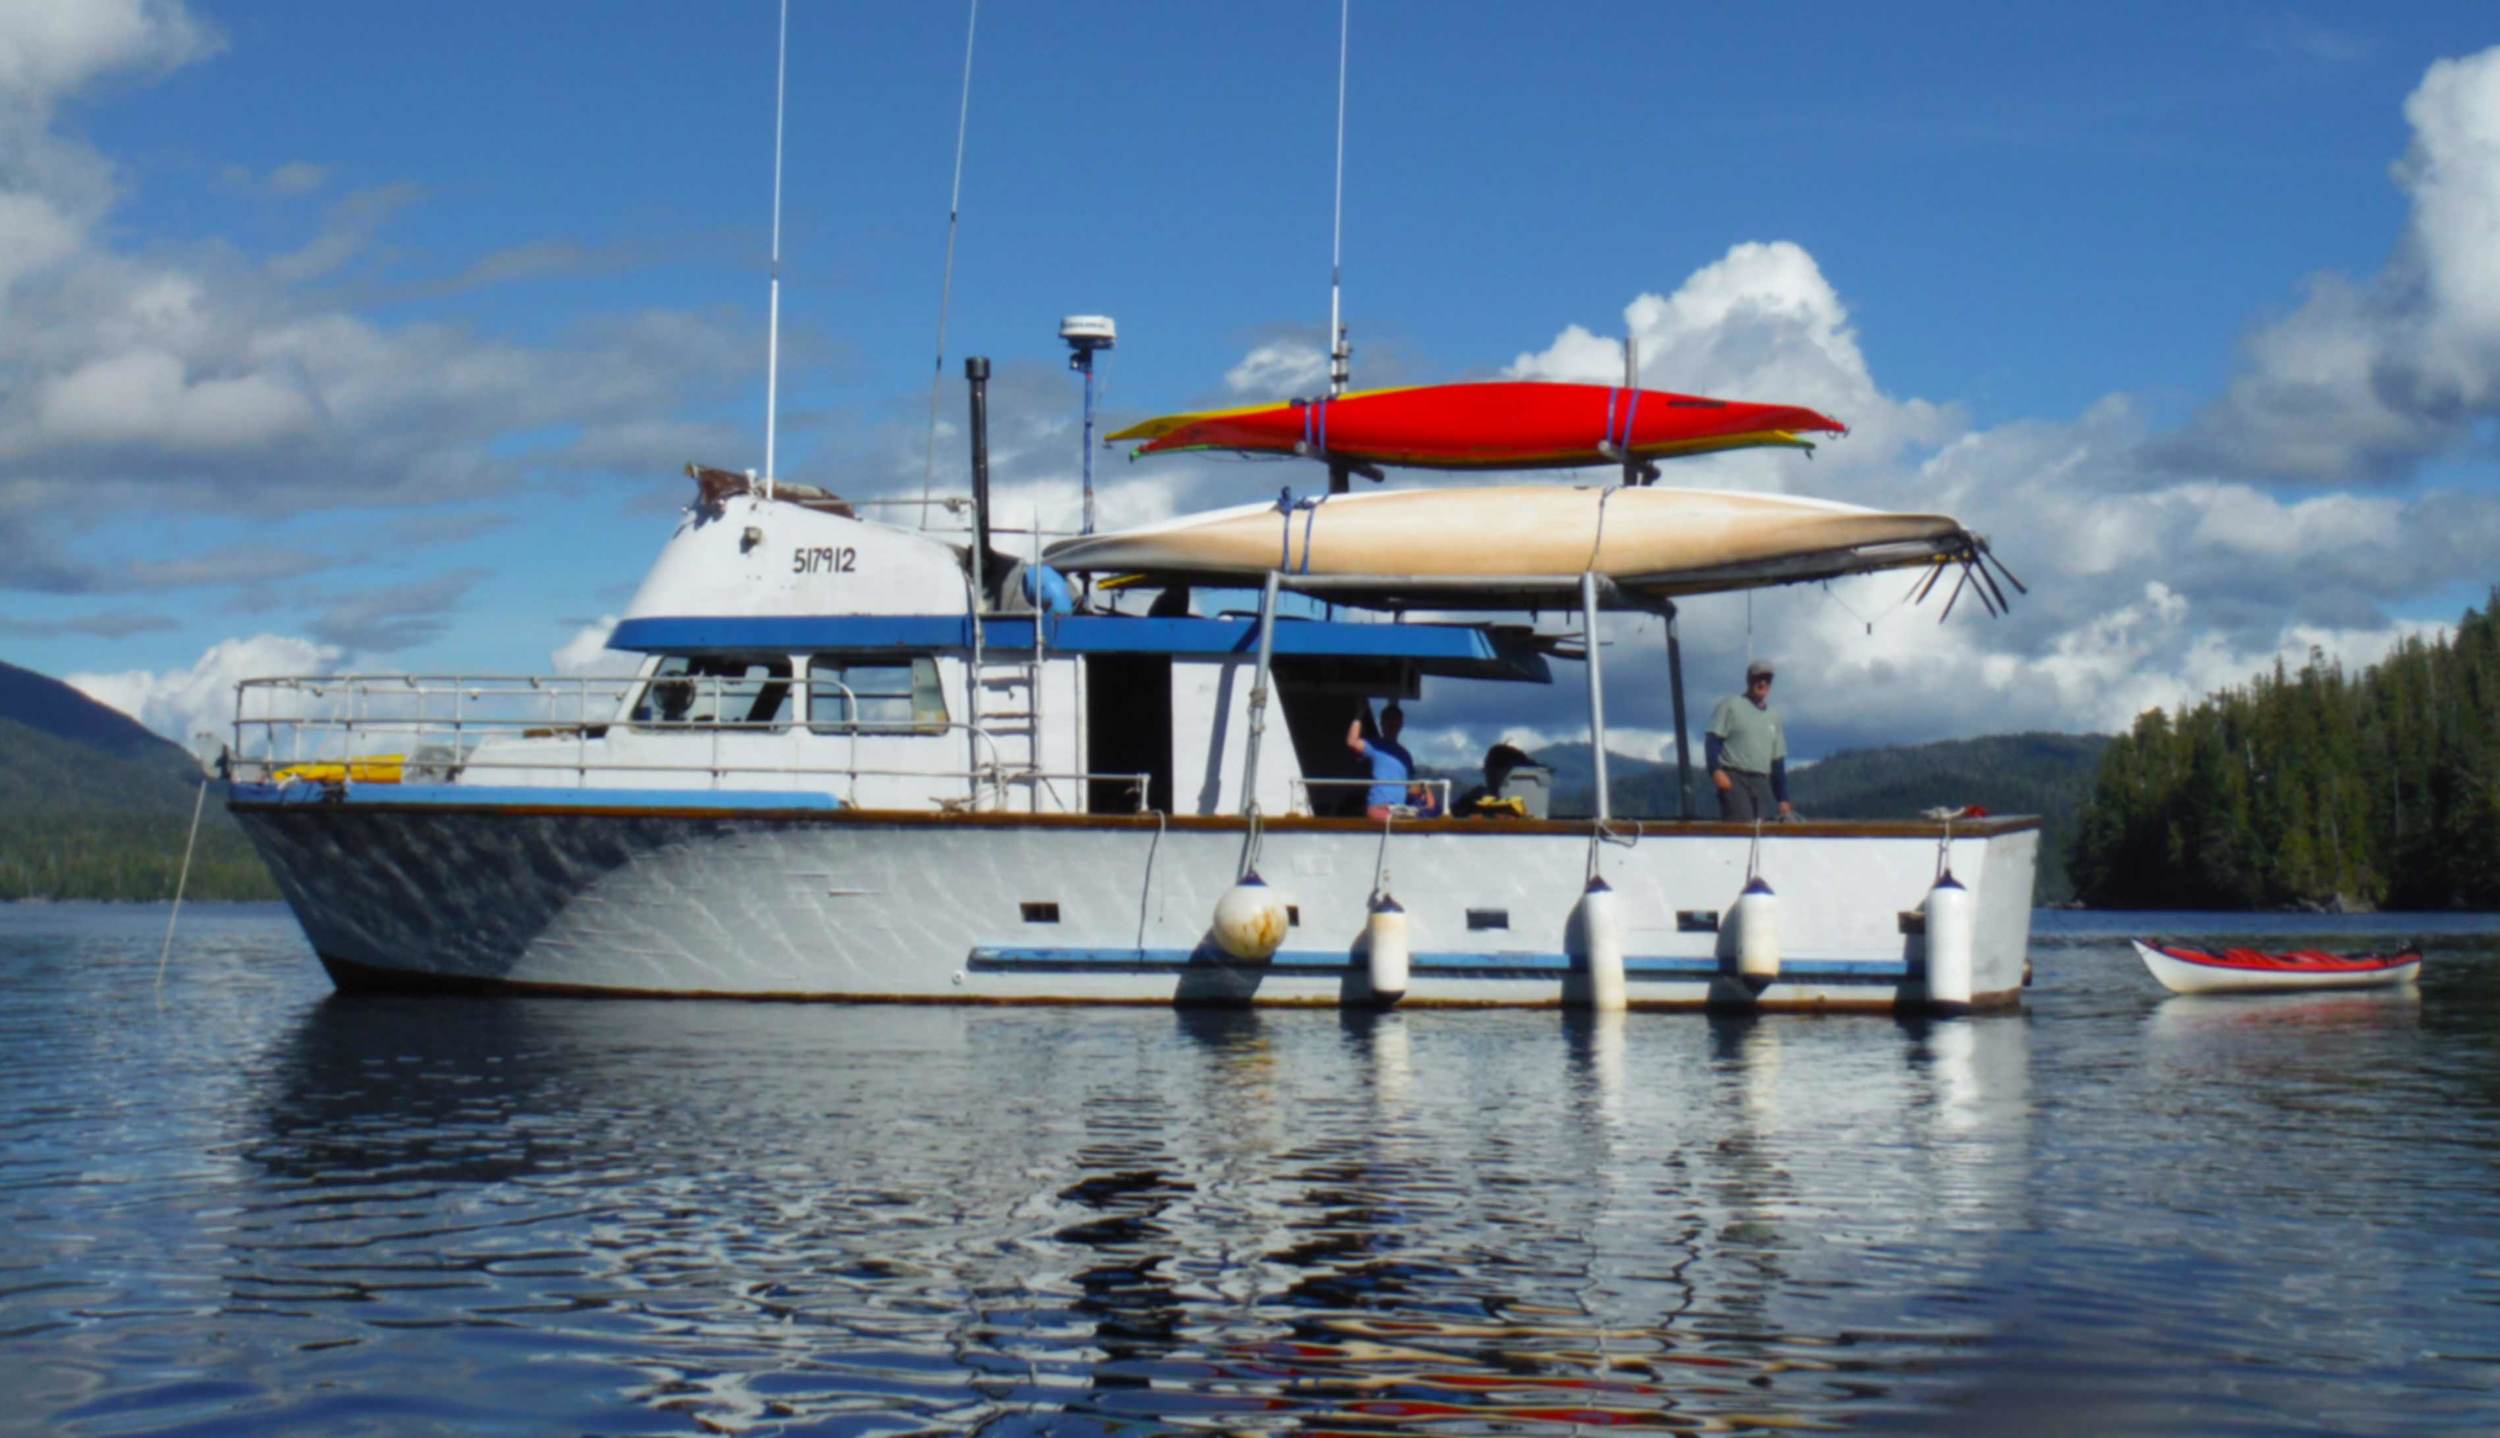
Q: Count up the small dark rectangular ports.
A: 5